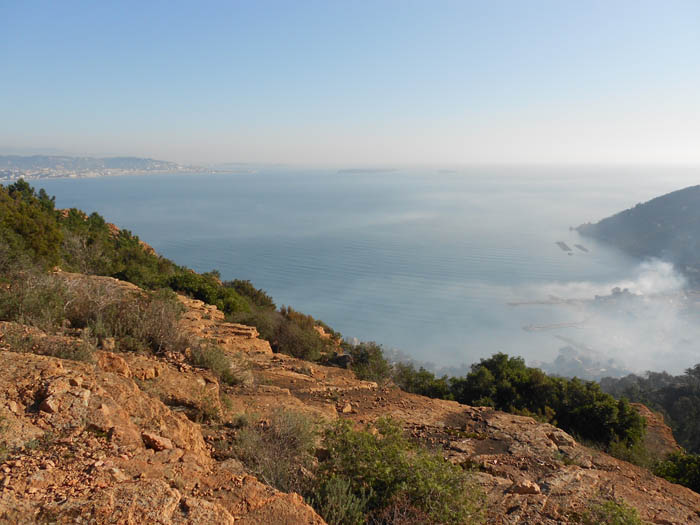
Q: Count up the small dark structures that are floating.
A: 3